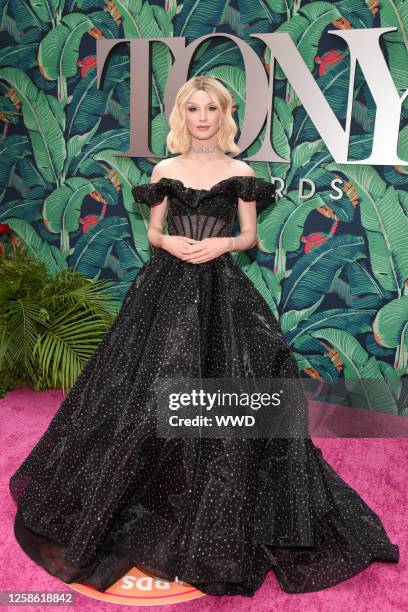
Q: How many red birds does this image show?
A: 4